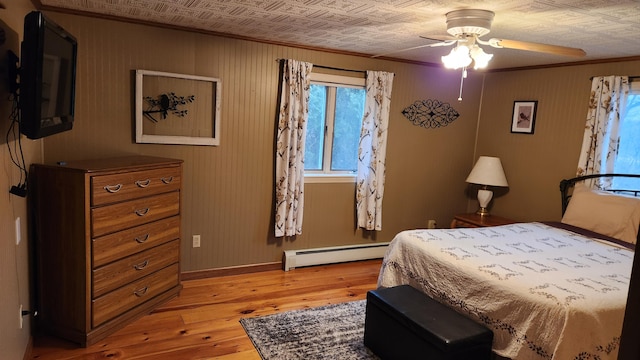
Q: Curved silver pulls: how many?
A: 7